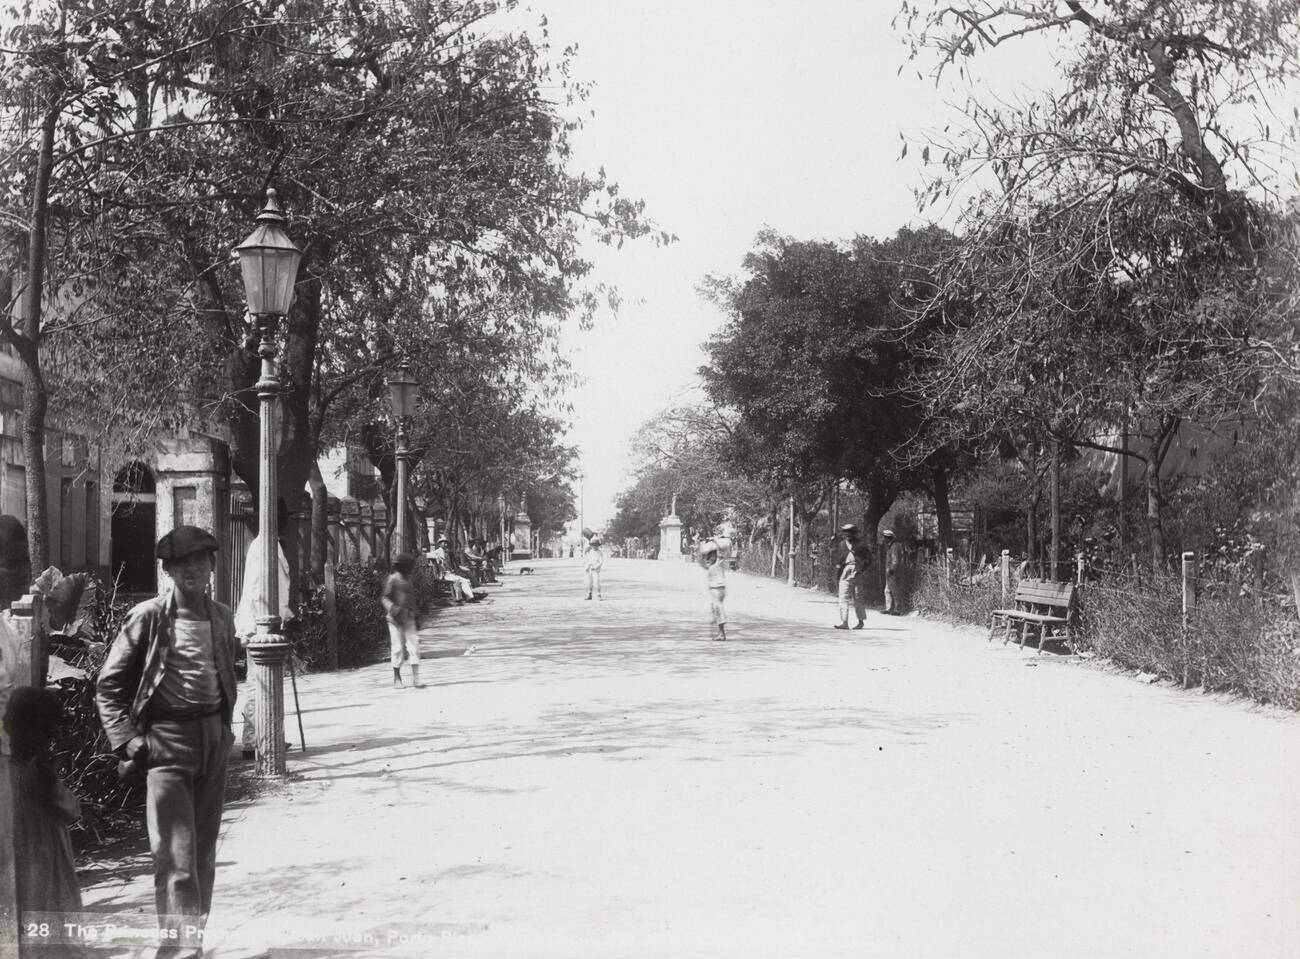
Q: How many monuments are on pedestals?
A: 2